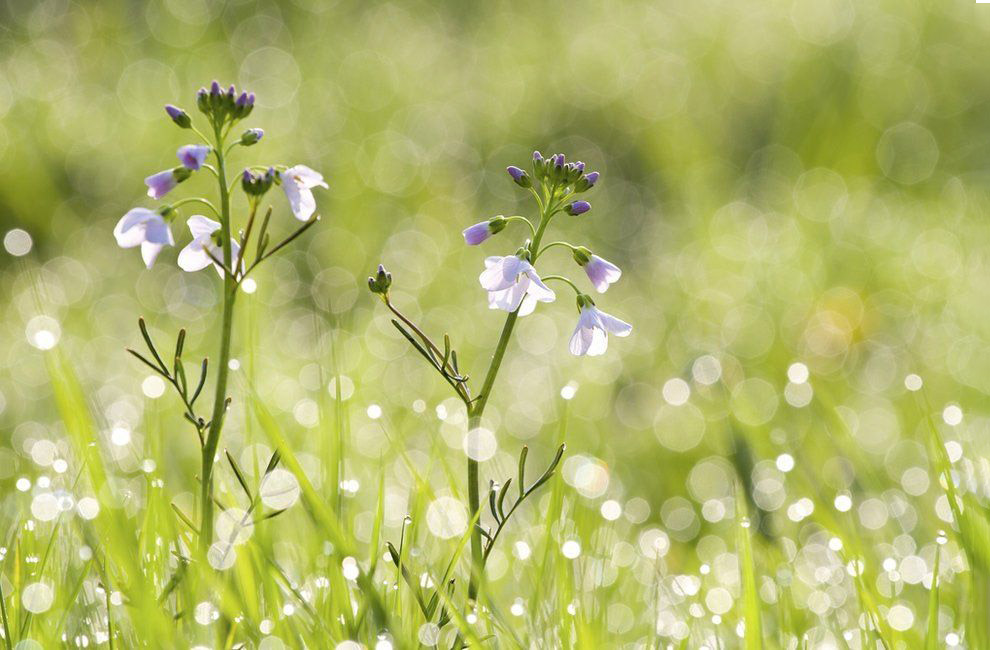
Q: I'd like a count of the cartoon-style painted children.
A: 0